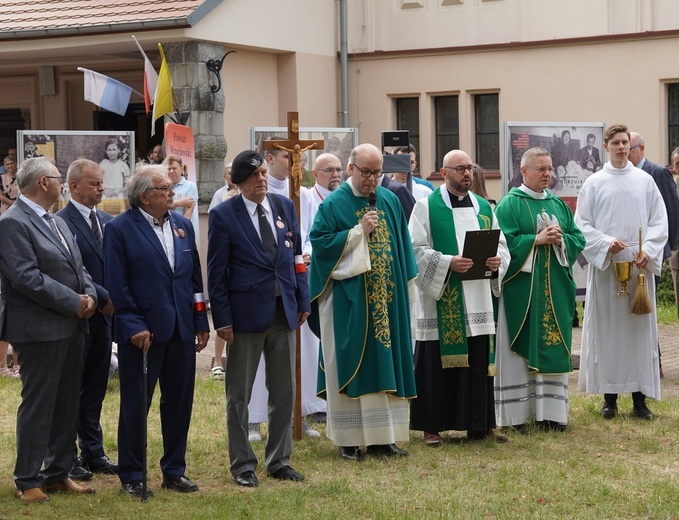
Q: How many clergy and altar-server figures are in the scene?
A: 6